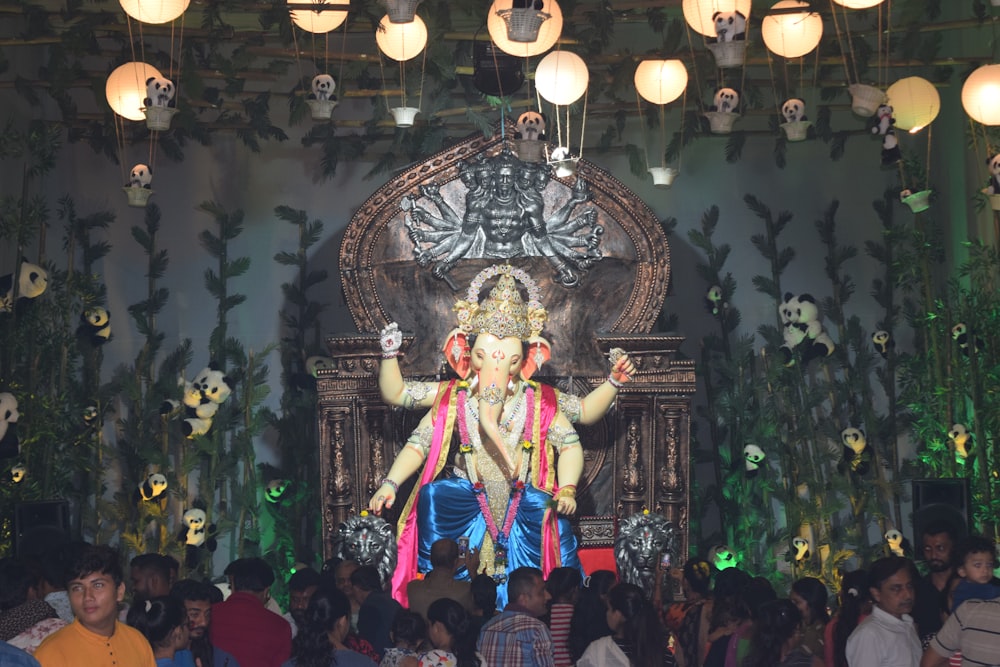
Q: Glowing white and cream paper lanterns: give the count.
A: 12